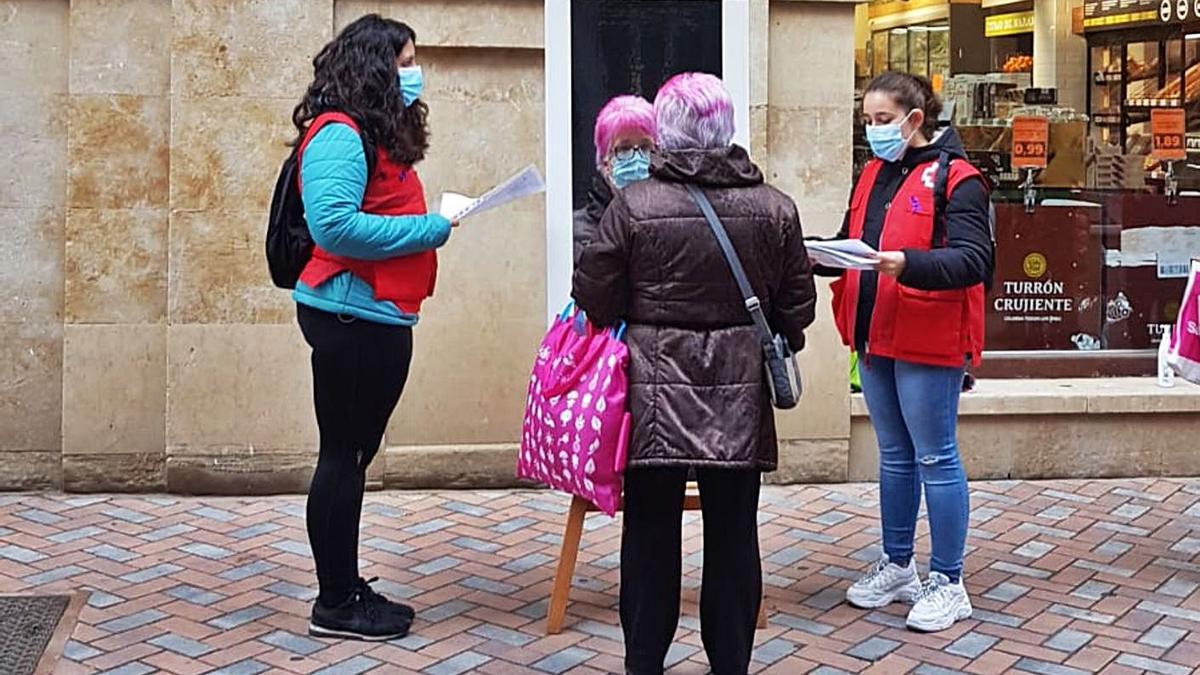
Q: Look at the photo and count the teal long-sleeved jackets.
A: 1